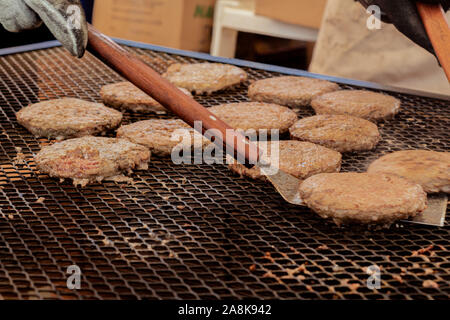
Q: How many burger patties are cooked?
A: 12